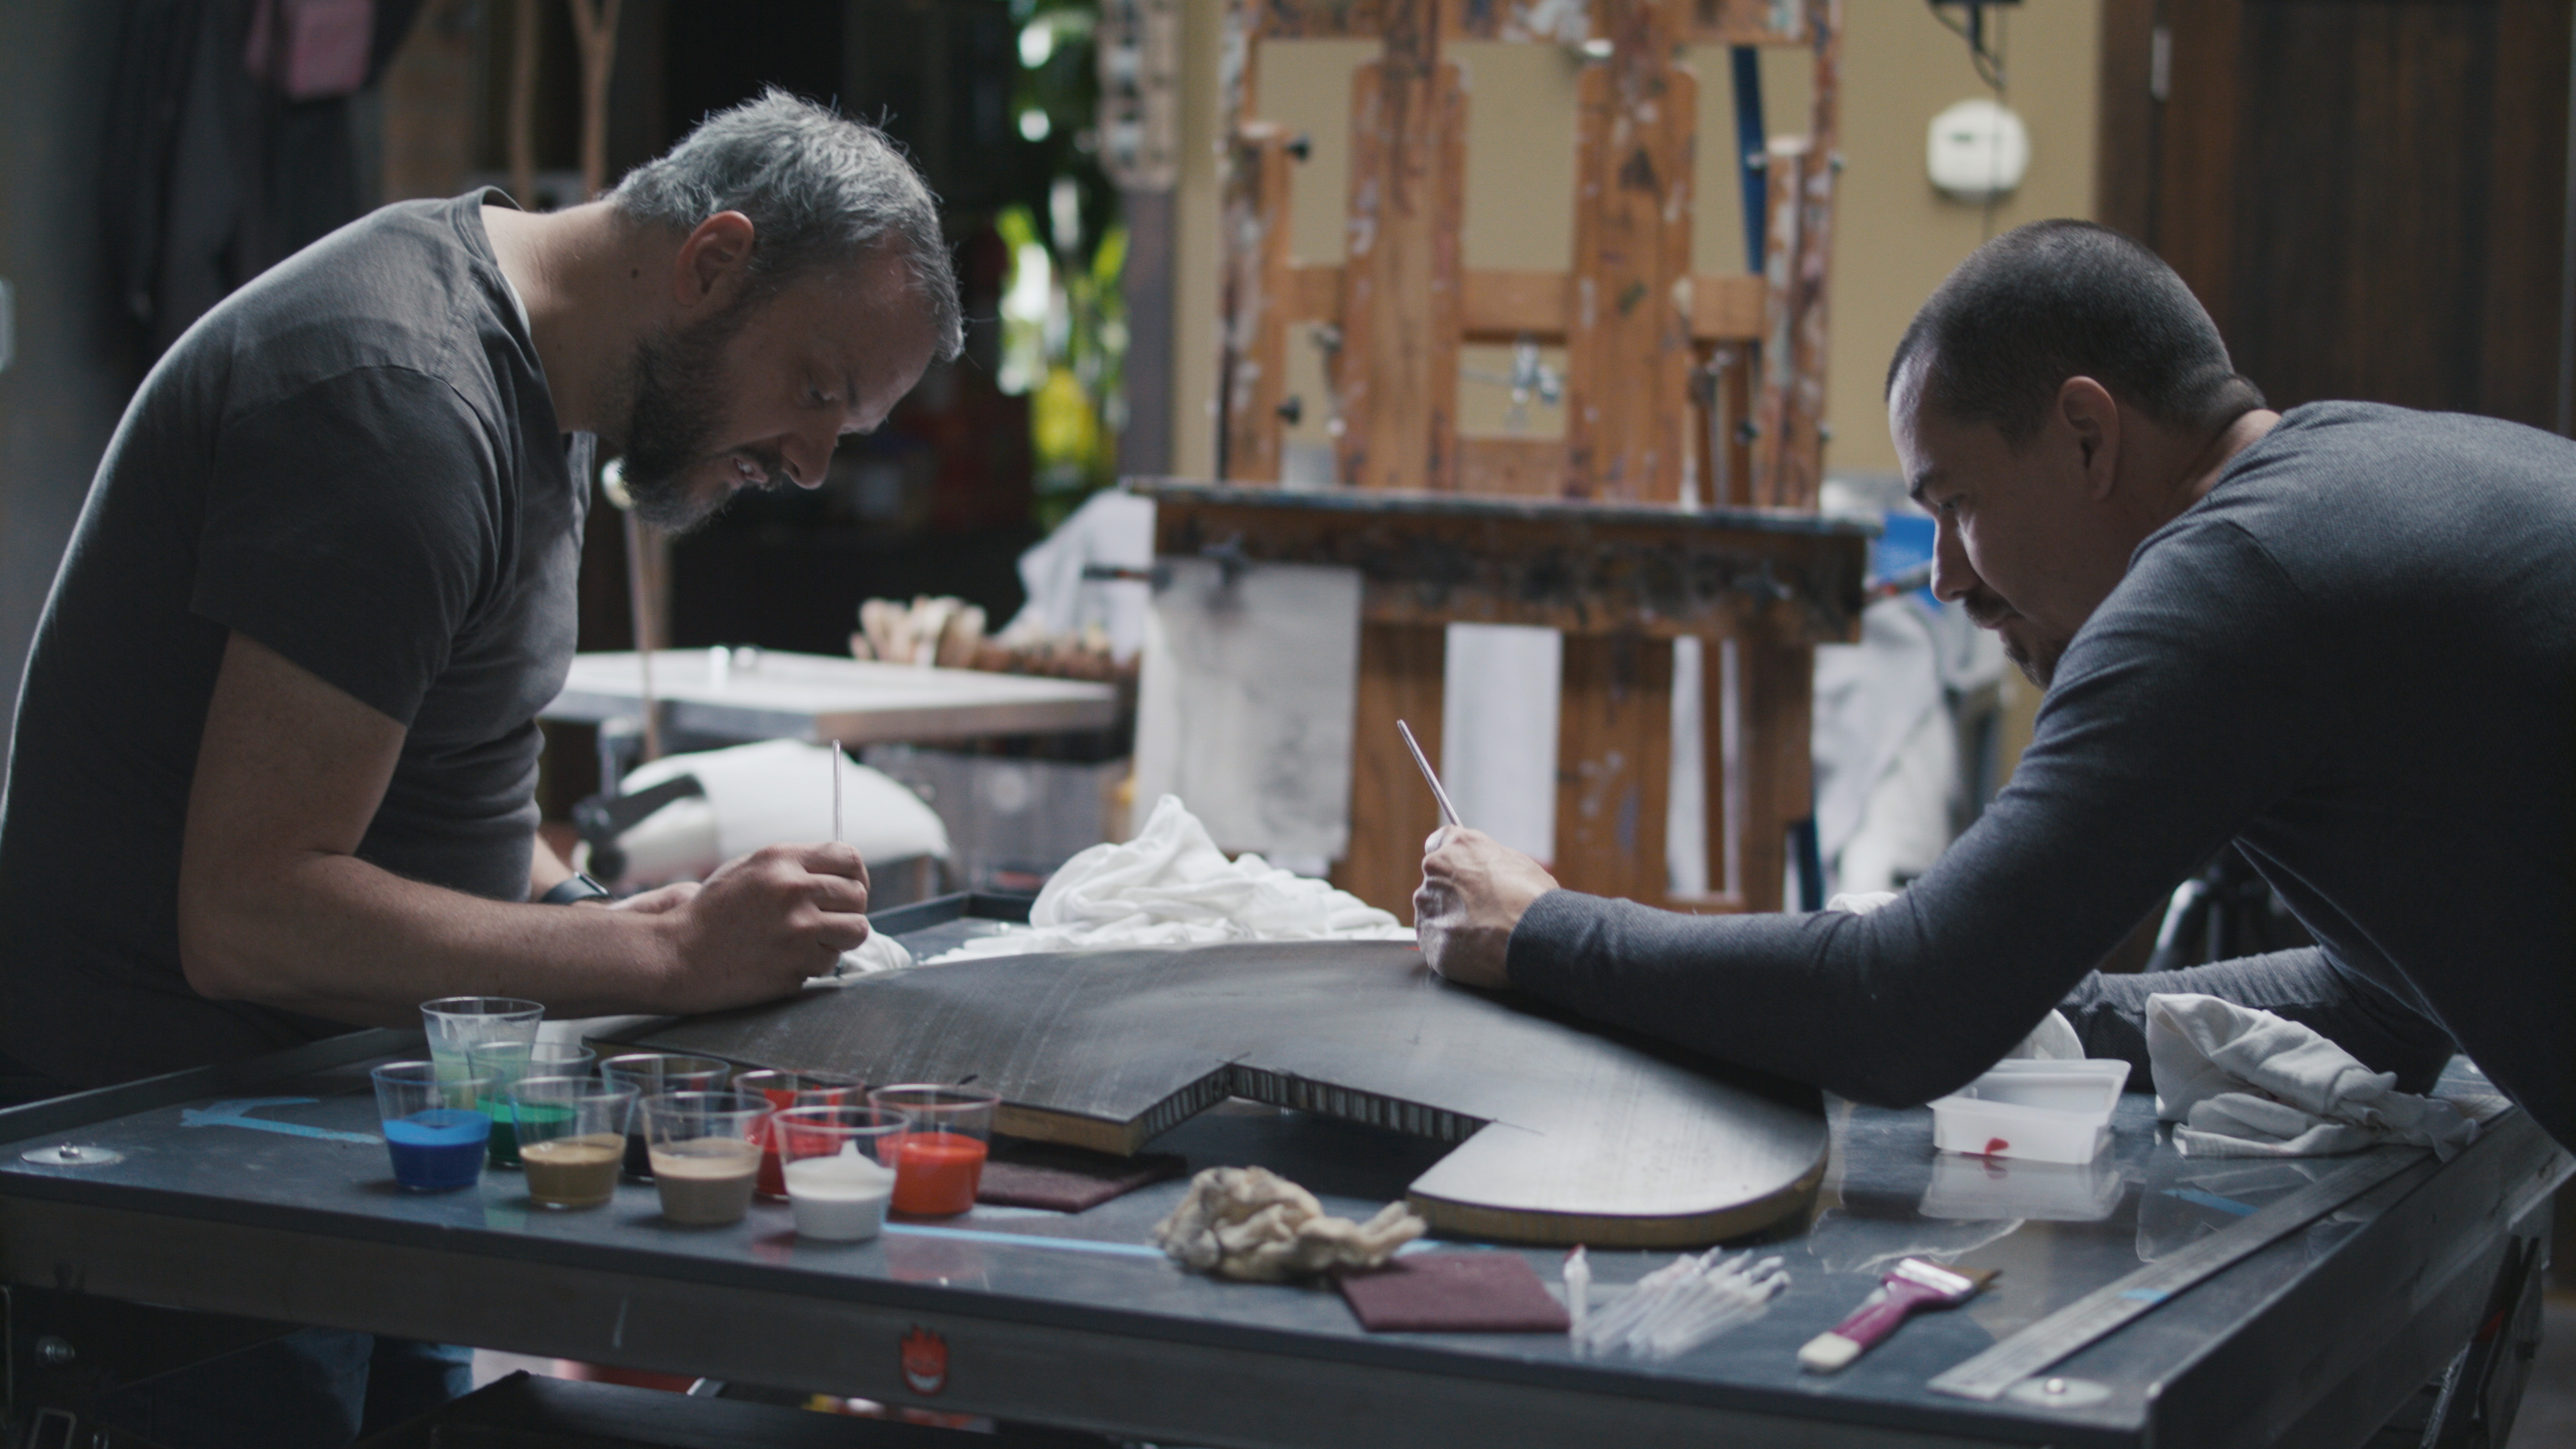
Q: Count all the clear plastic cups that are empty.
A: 0